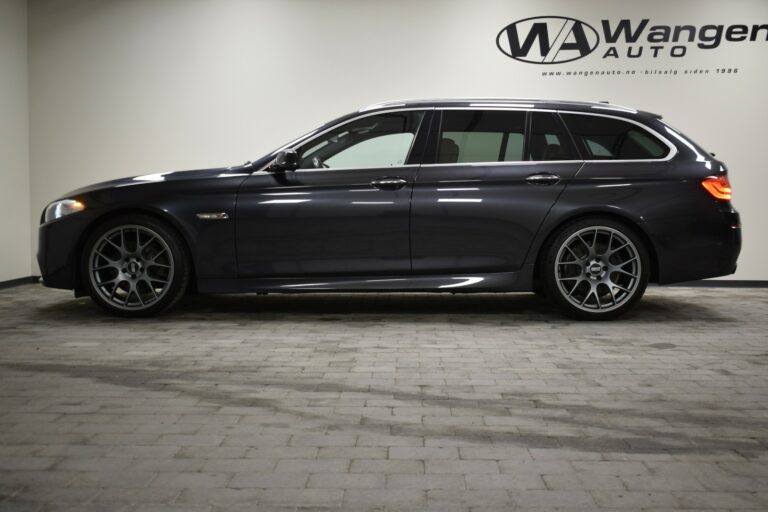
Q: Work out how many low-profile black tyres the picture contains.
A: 2